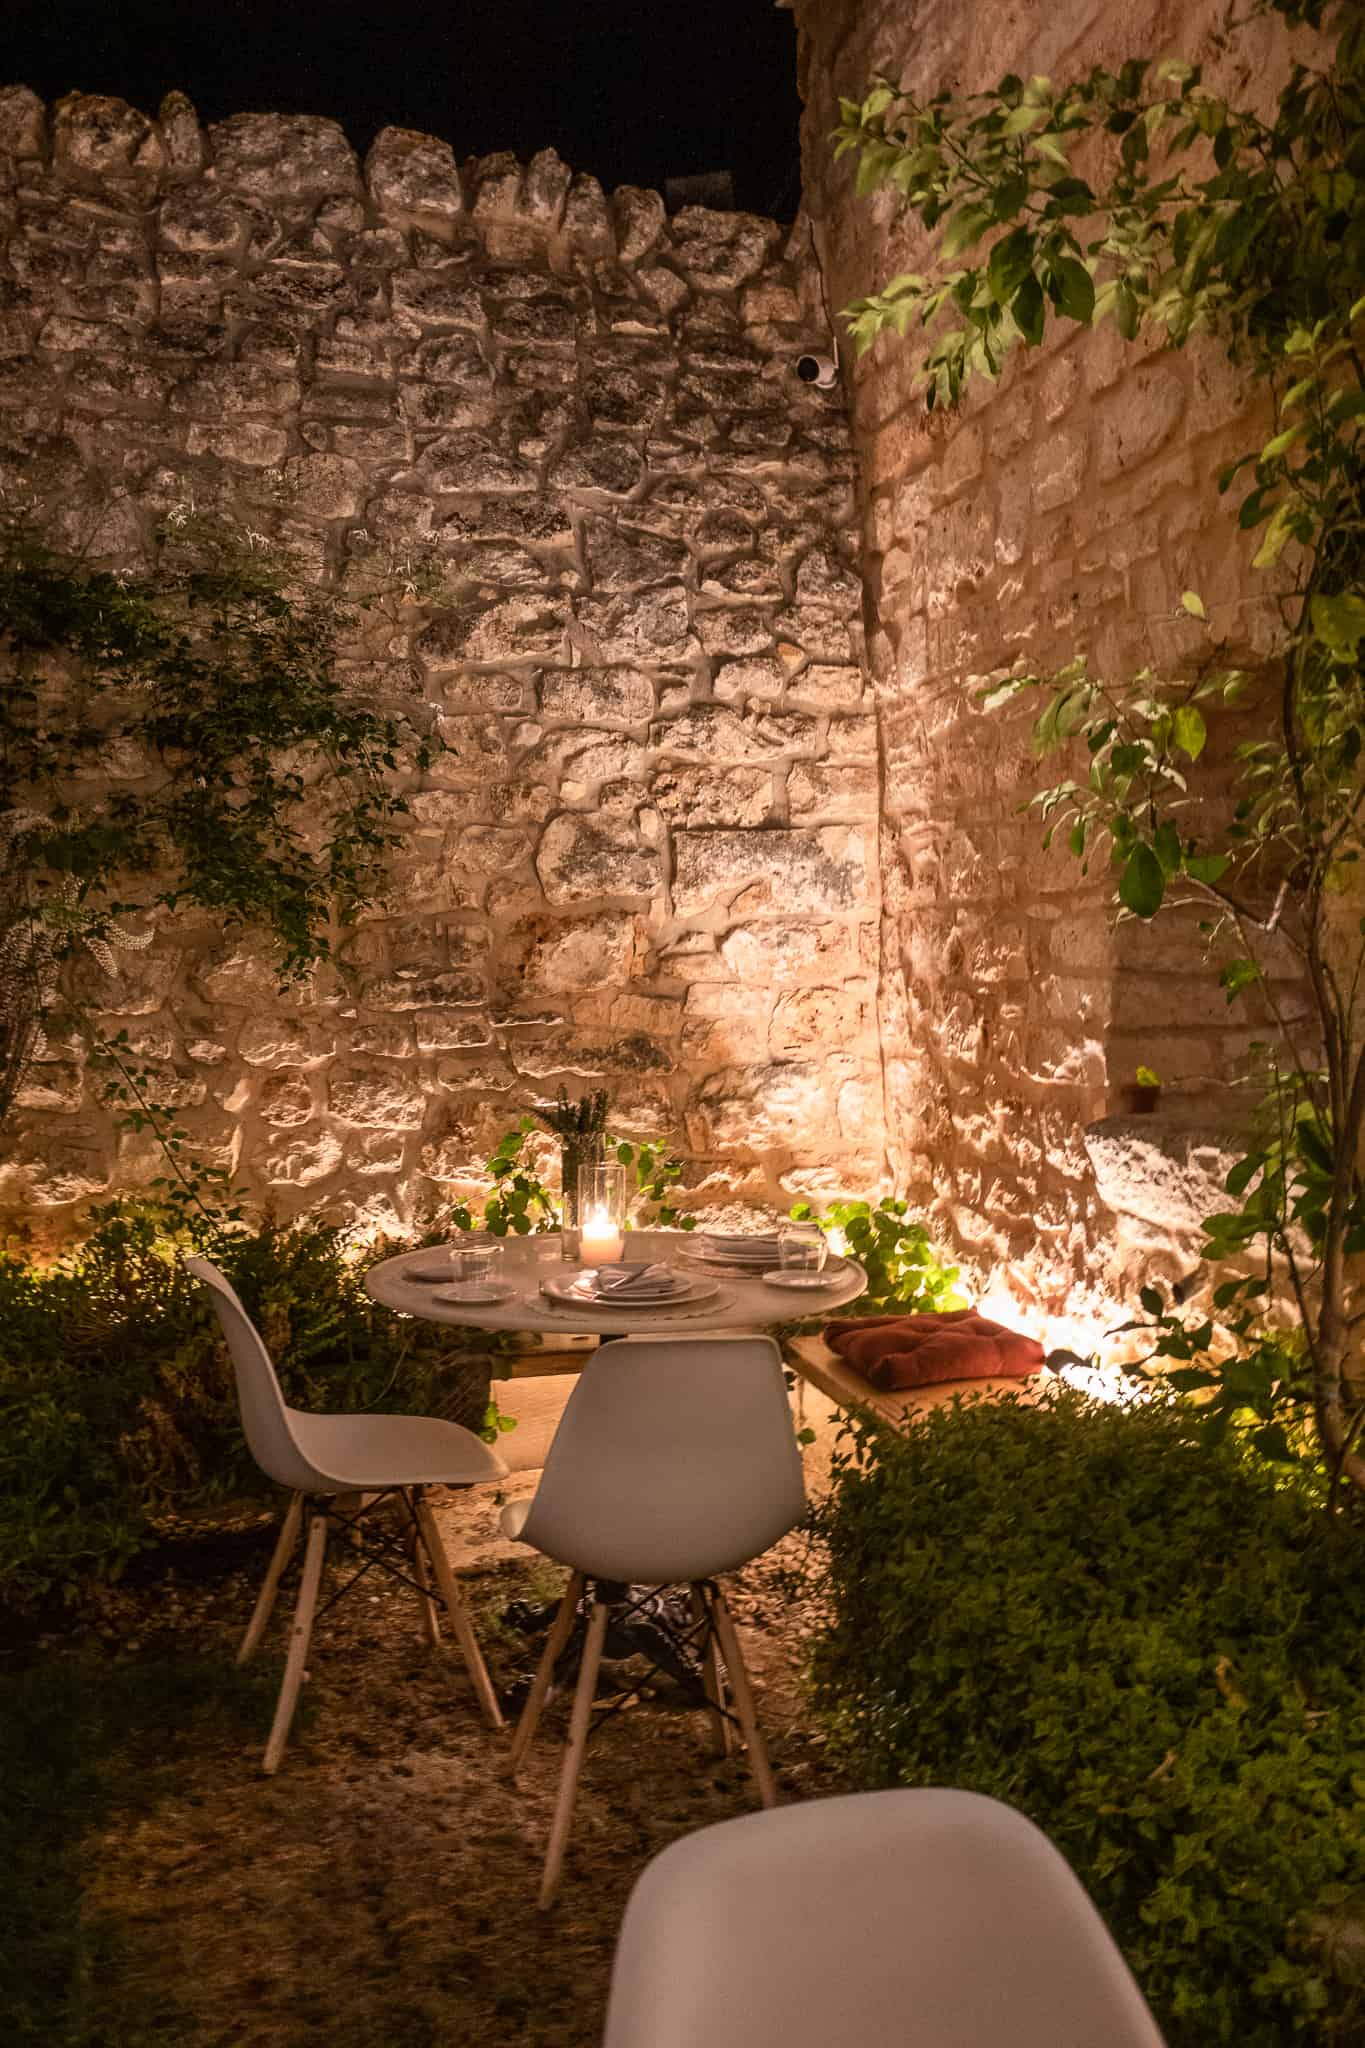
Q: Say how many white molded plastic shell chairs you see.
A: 3